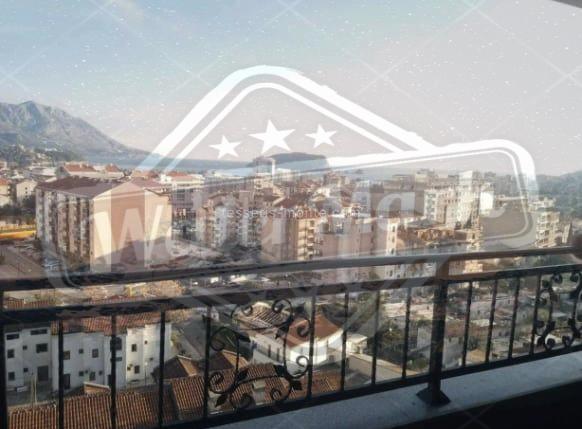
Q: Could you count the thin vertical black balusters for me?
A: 12